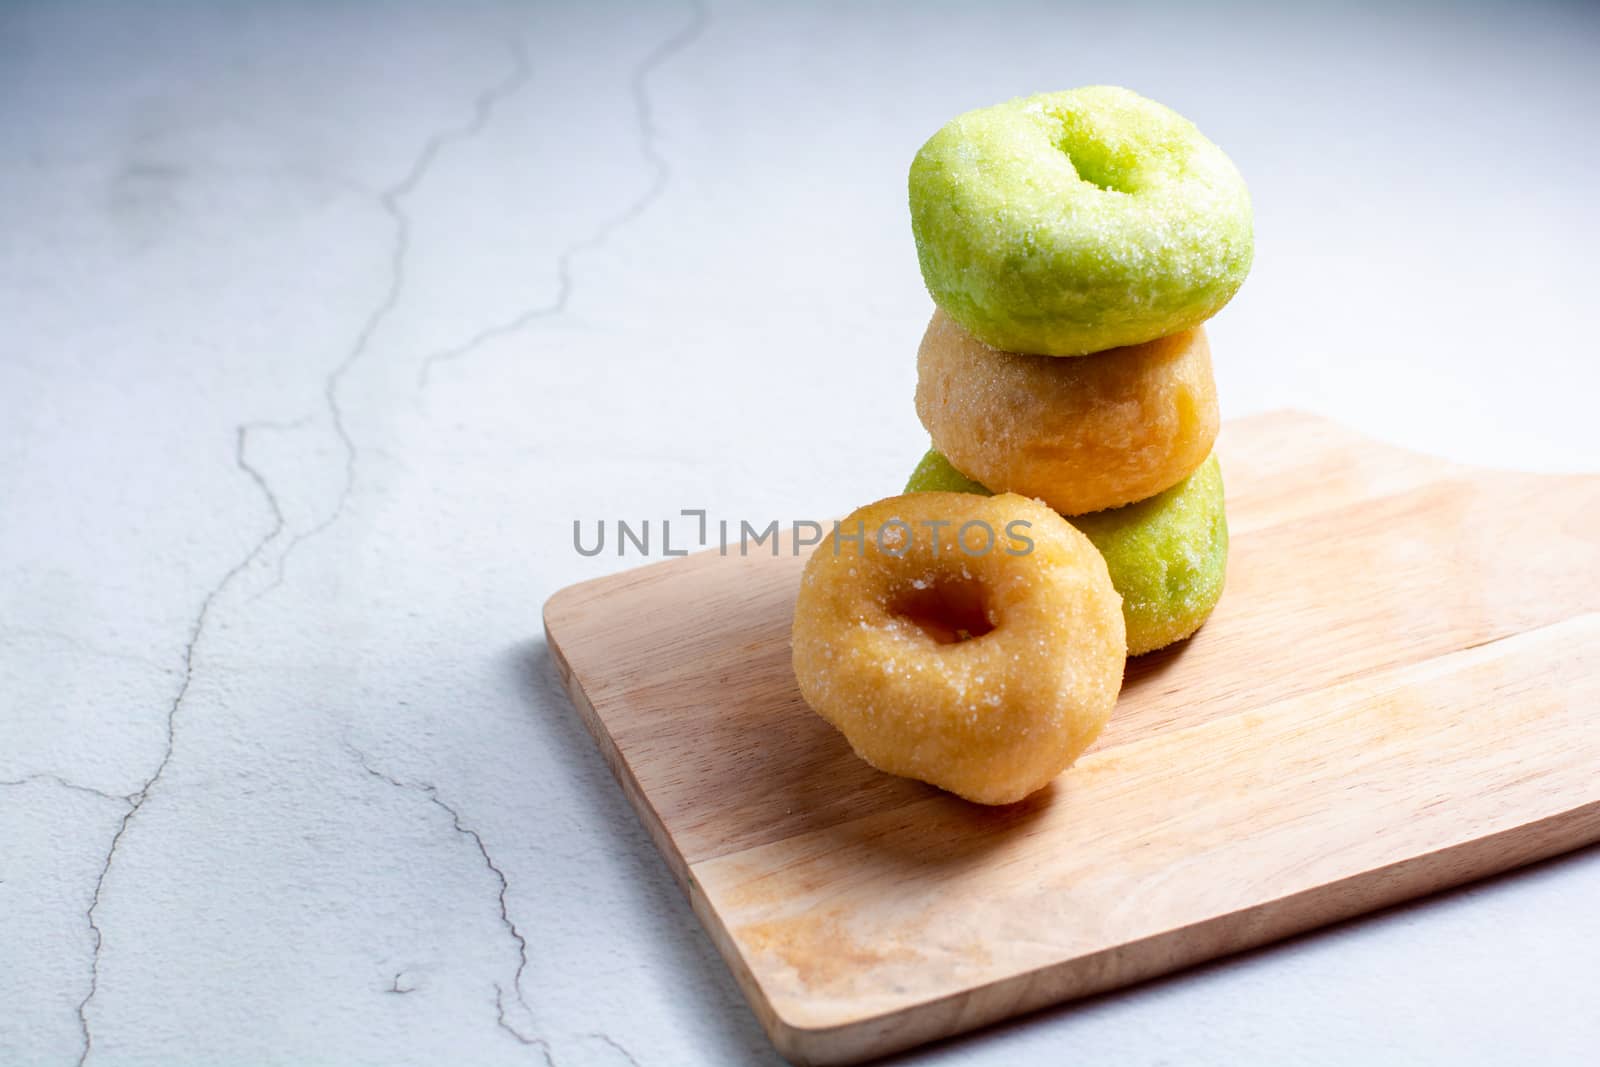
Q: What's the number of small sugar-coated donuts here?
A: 4